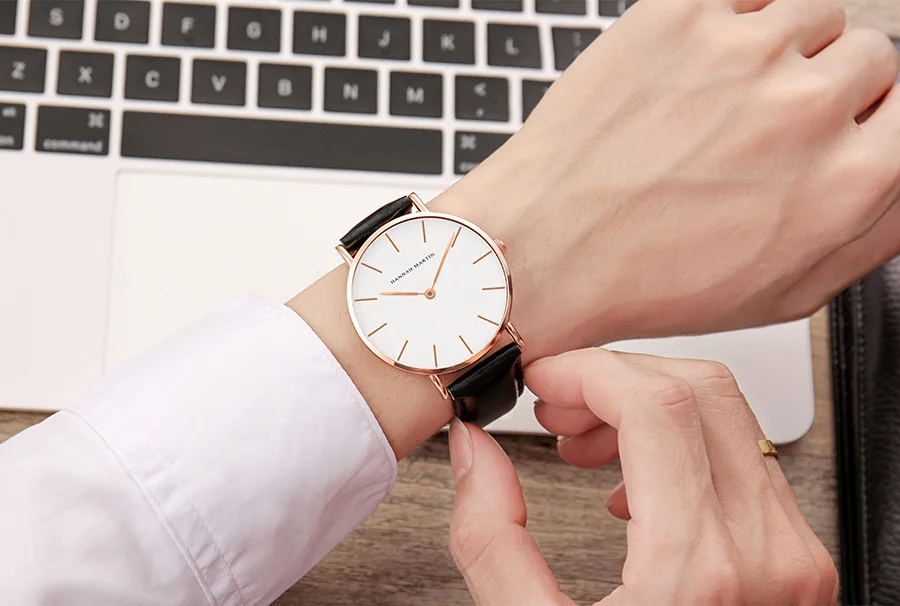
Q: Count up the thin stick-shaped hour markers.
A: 12